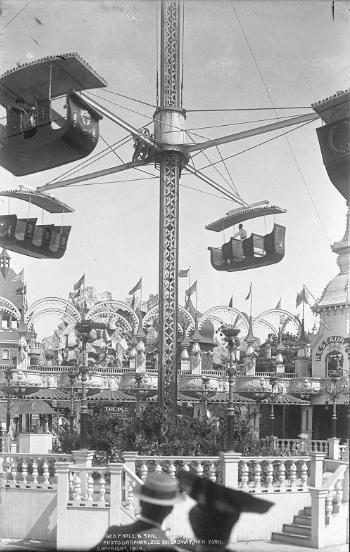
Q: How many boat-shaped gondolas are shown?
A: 4